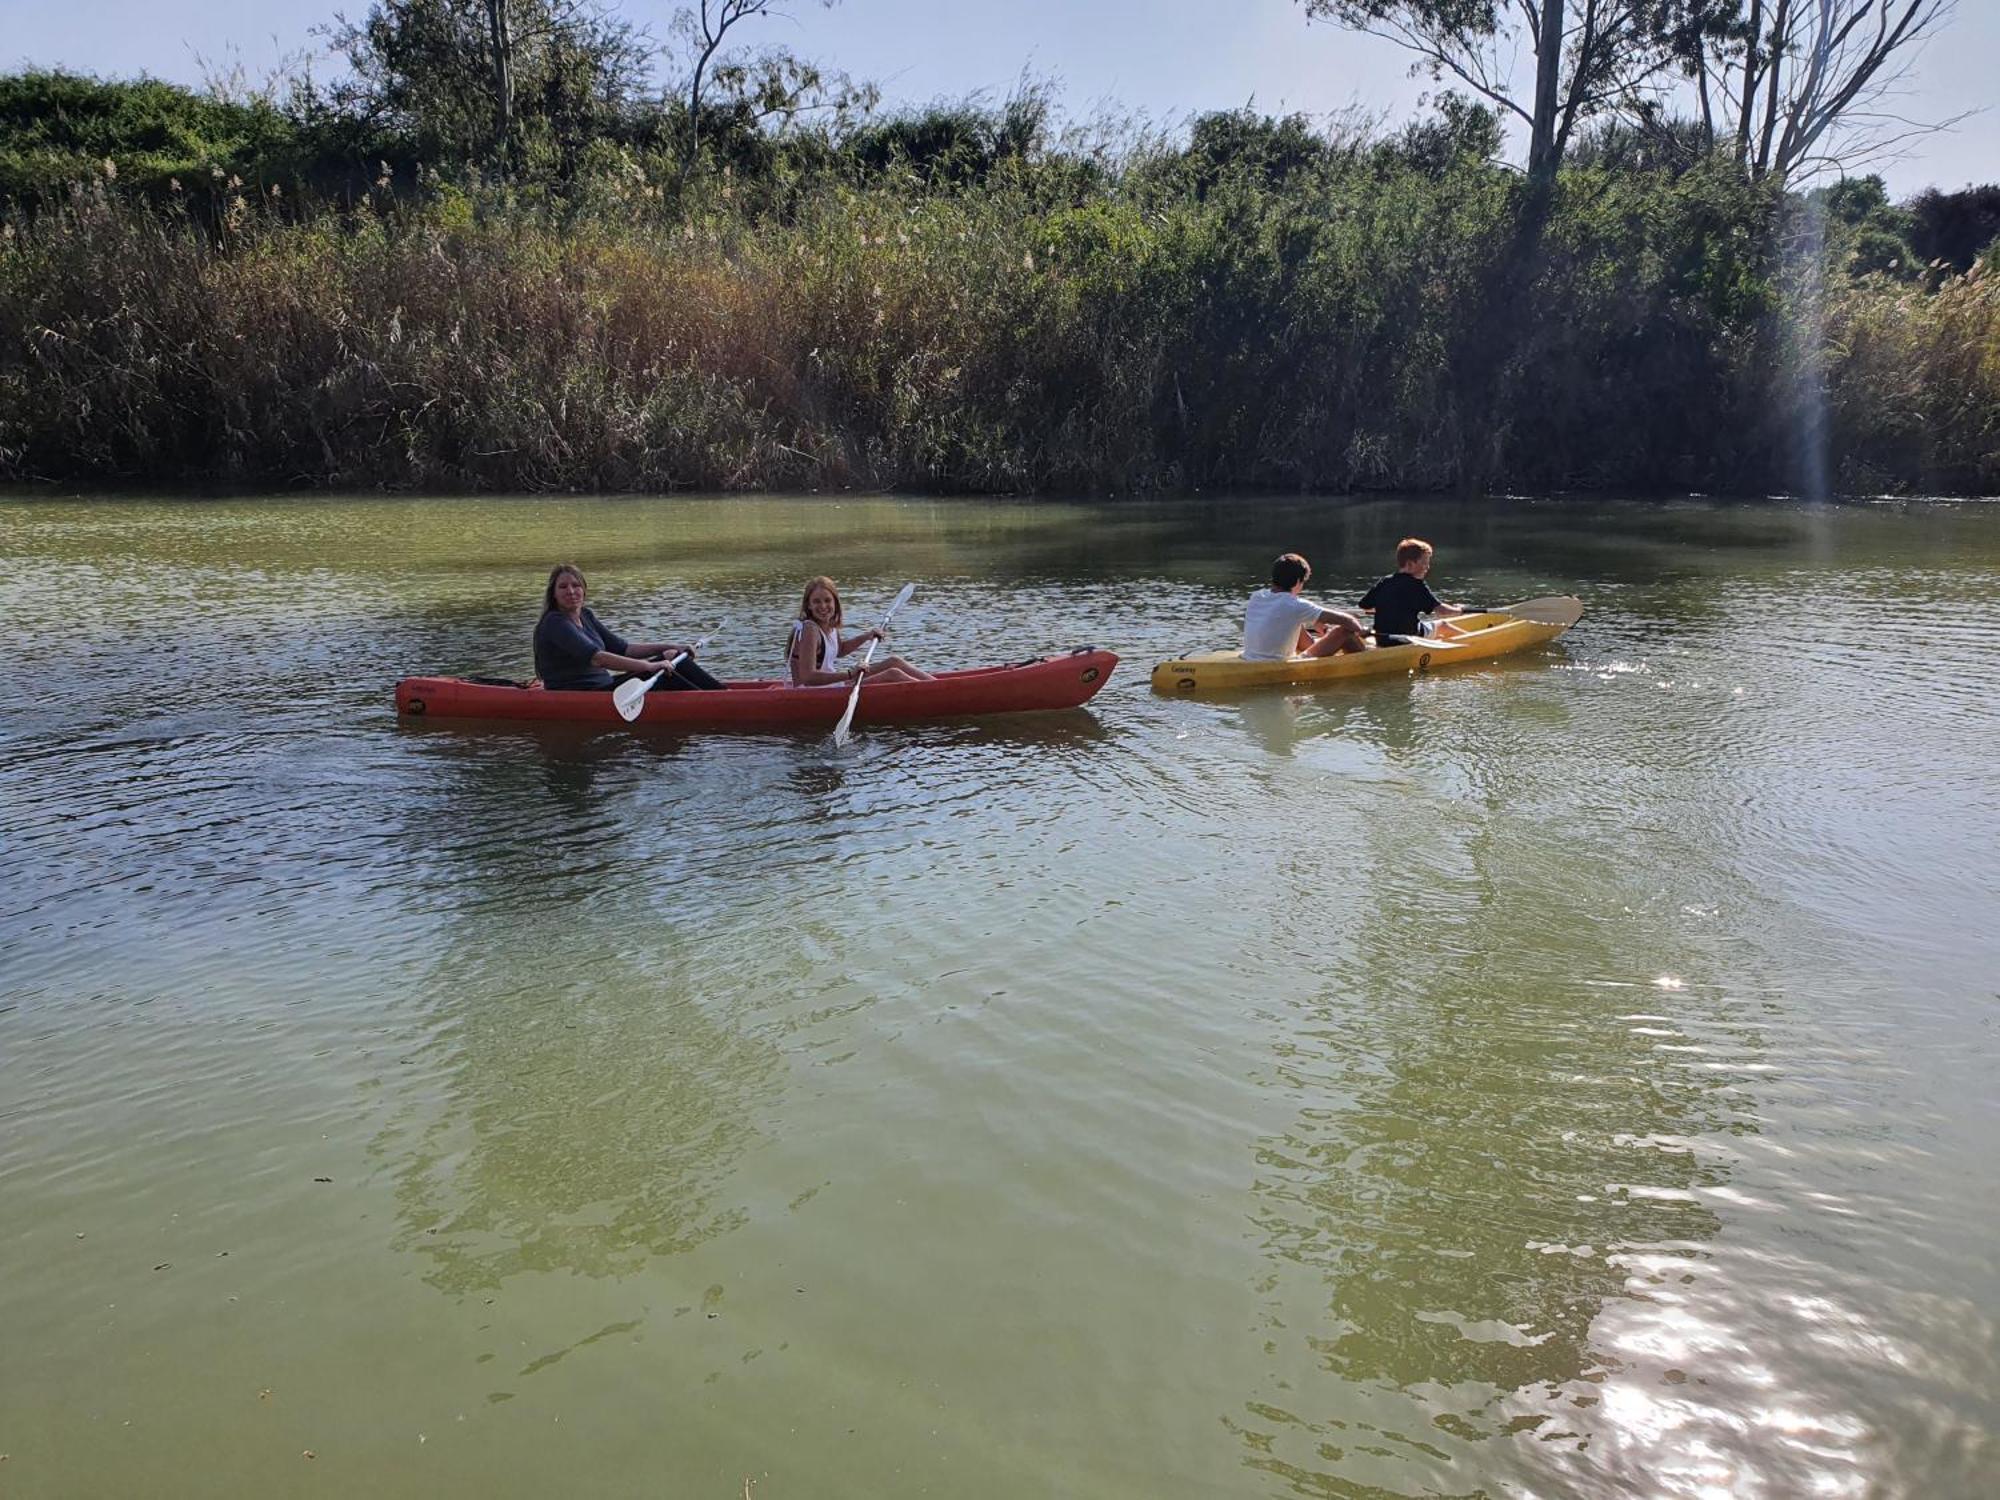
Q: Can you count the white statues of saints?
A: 0